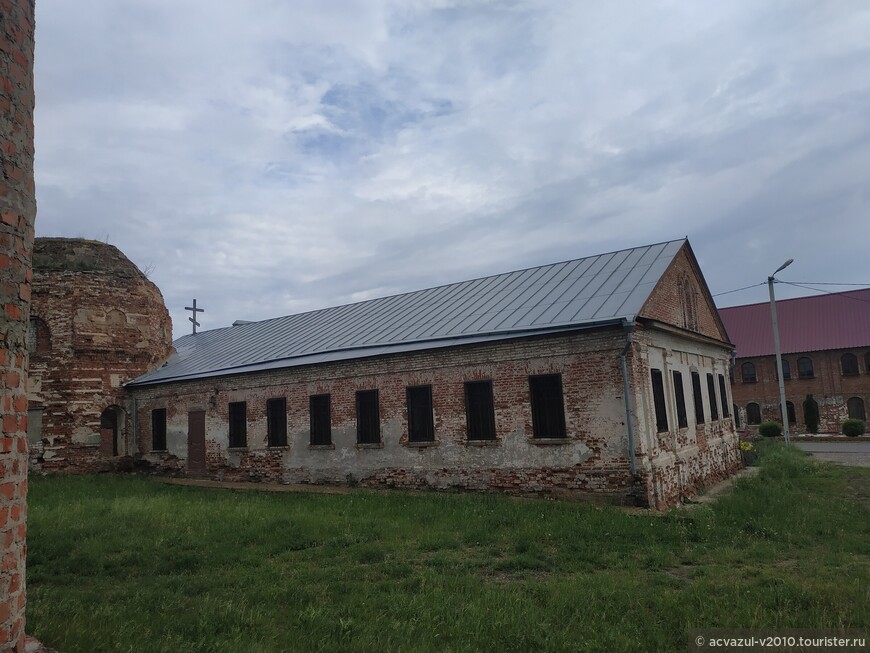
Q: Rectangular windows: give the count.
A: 13